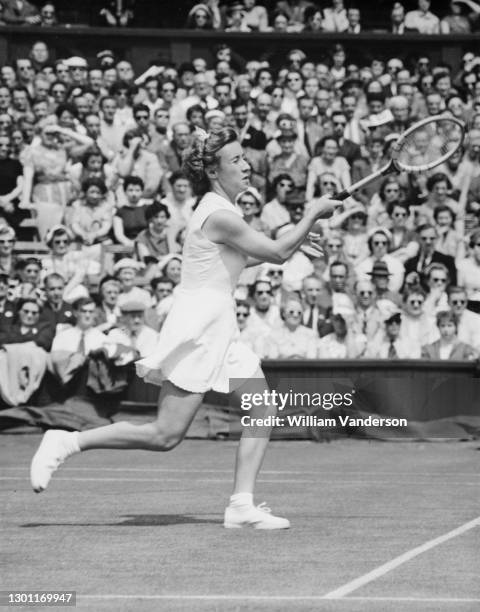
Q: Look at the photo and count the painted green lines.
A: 0